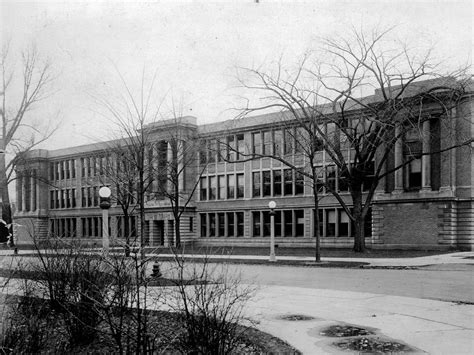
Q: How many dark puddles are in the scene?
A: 3